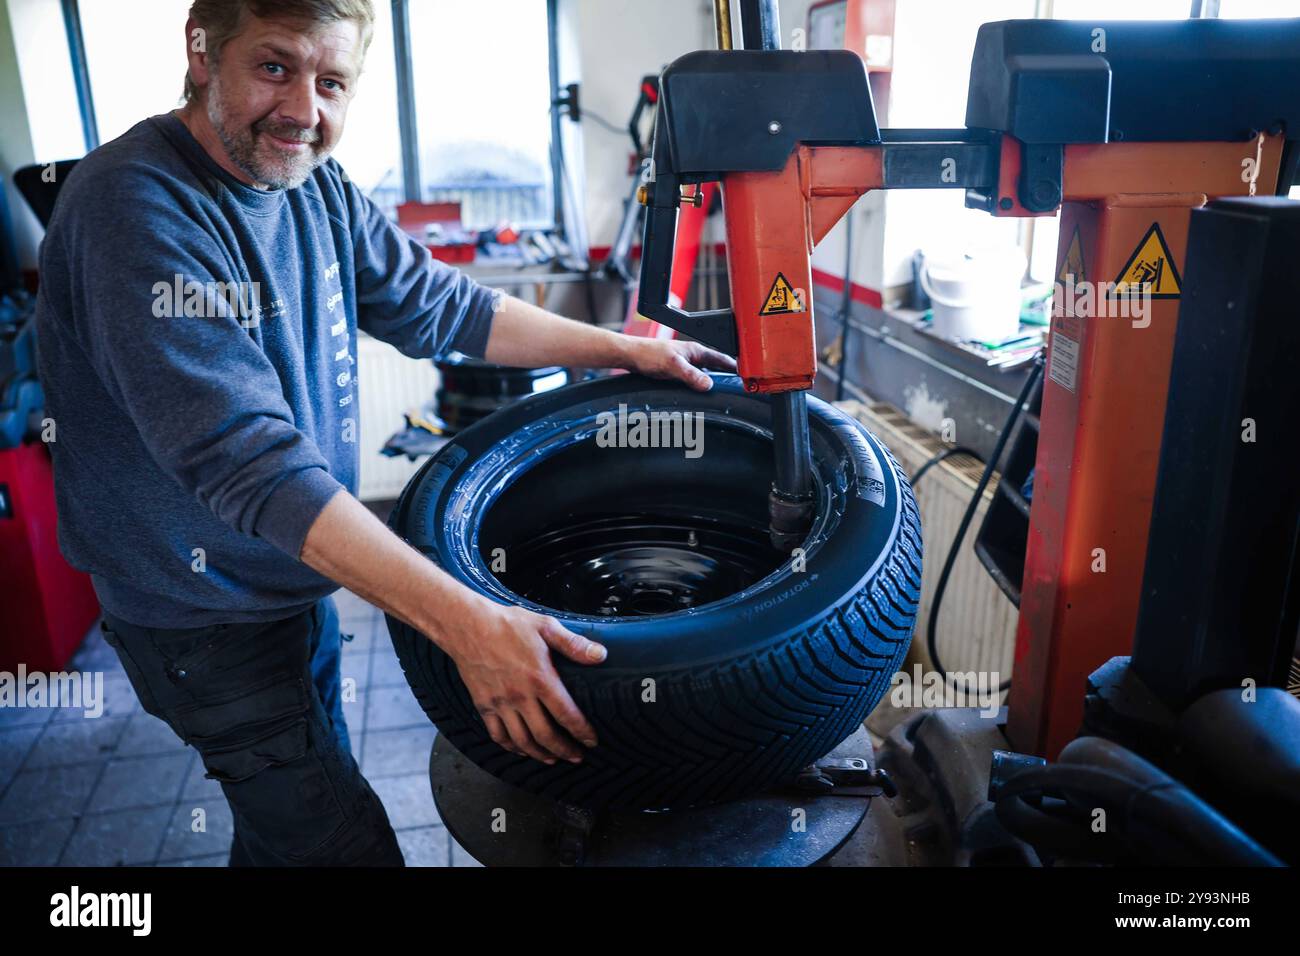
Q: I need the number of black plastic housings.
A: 2